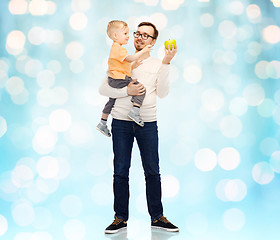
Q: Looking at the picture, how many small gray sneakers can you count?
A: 2